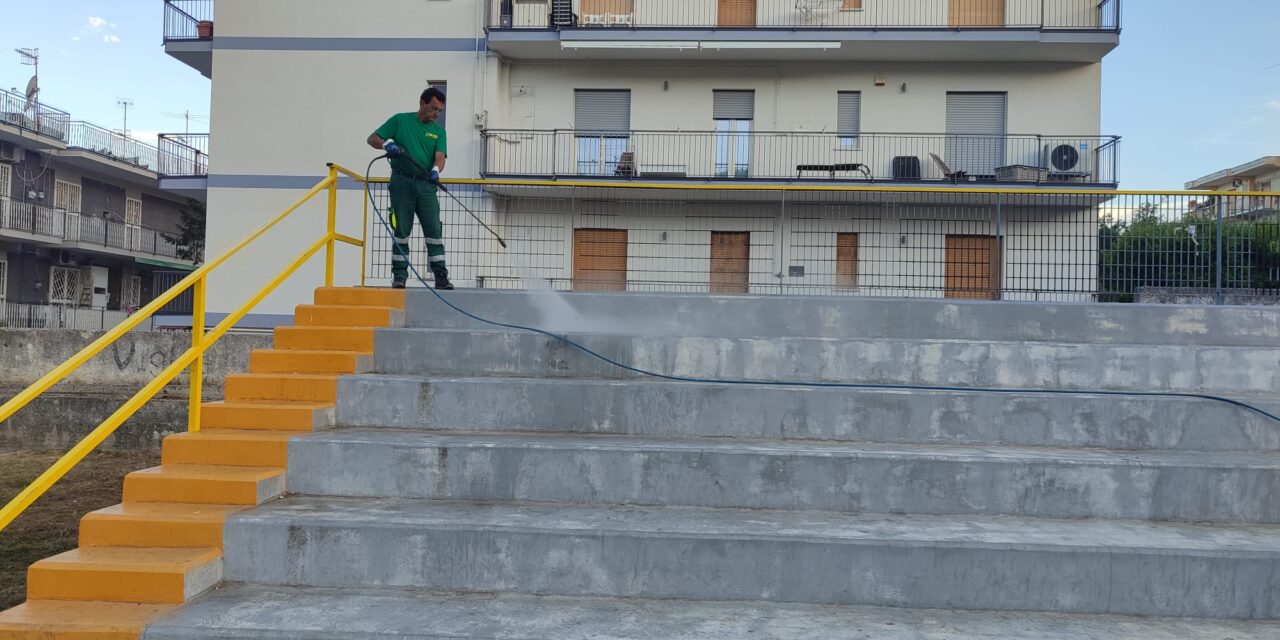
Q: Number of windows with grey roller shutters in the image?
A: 4